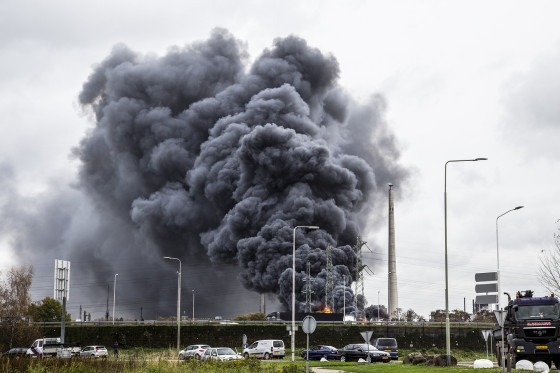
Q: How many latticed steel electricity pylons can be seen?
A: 3